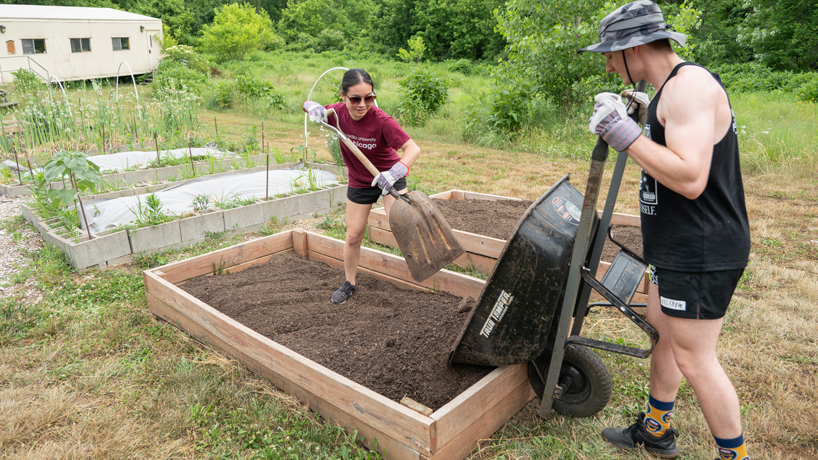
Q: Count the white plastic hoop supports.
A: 3